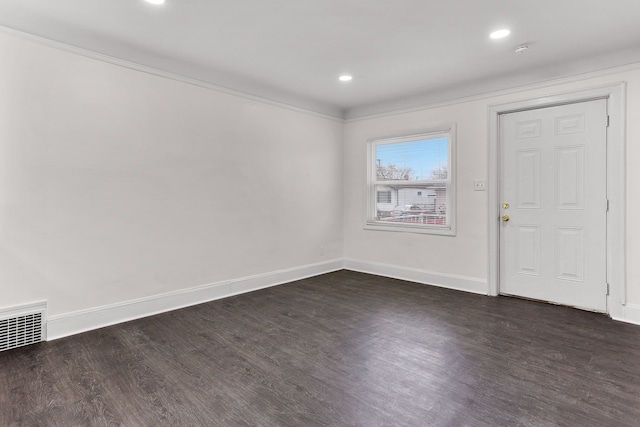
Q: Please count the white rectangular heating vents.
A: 1